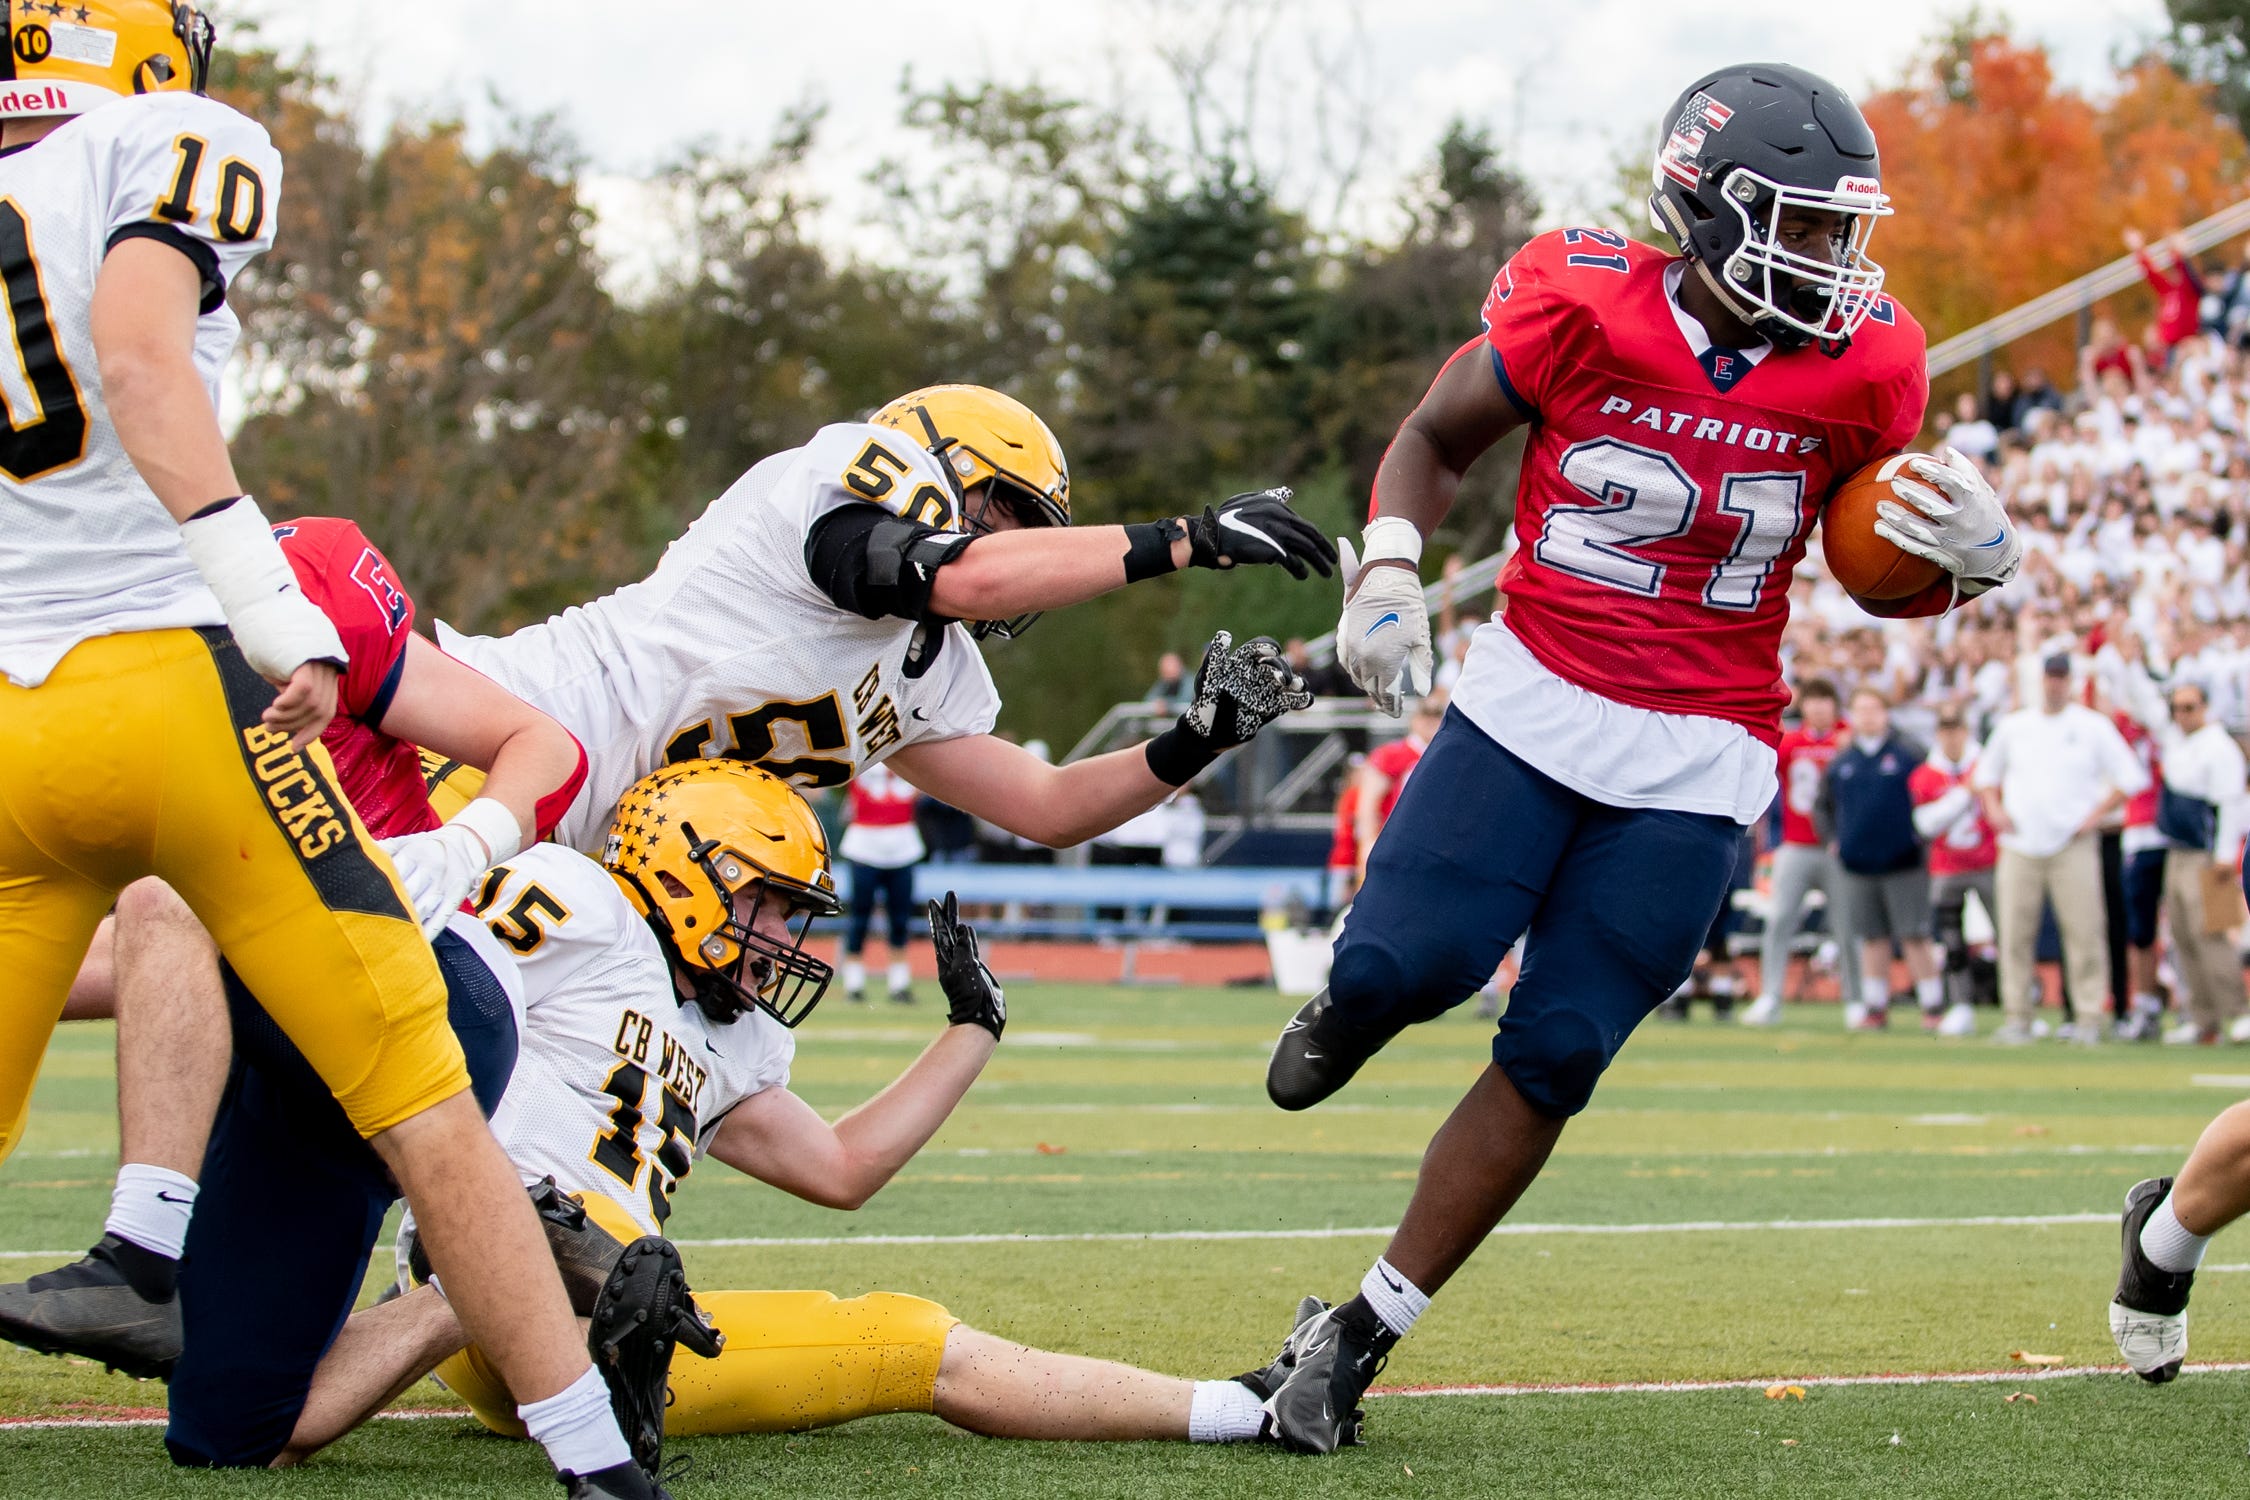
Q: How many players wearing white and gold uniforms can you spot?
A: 3